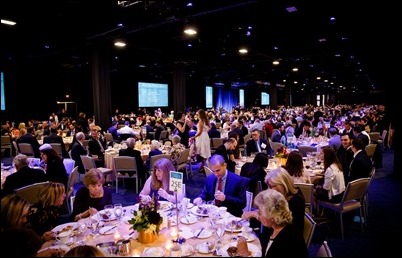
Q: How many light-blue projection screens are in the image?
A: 5